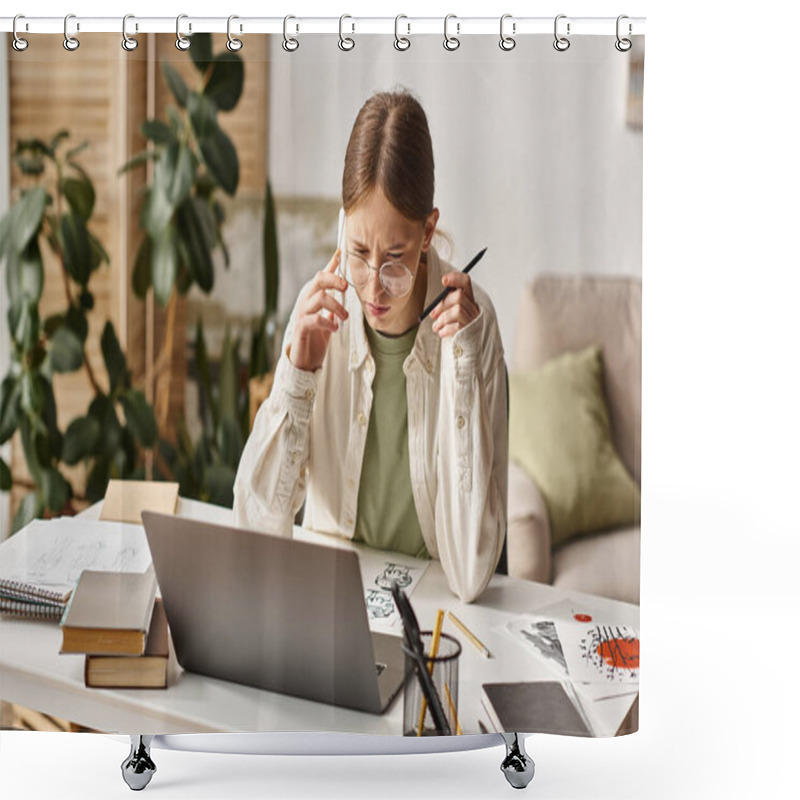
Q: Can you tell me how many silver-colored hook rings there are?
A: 12